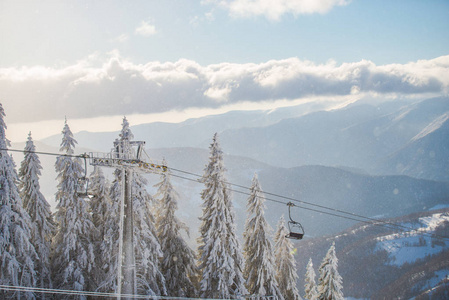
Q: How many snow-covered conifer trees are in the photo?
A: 11